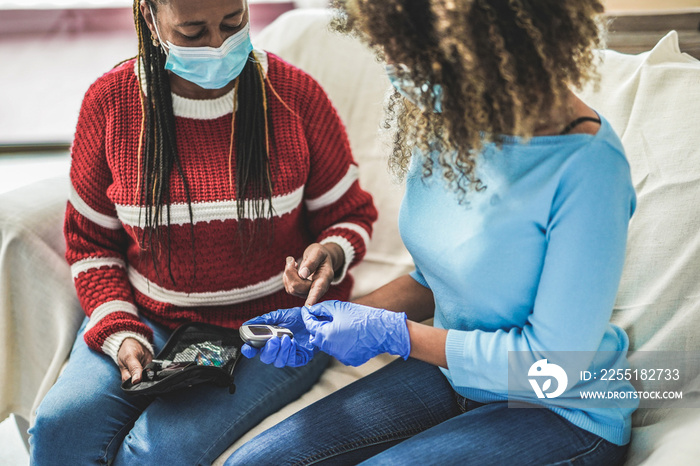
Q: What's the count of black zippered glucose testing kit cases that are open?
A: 1